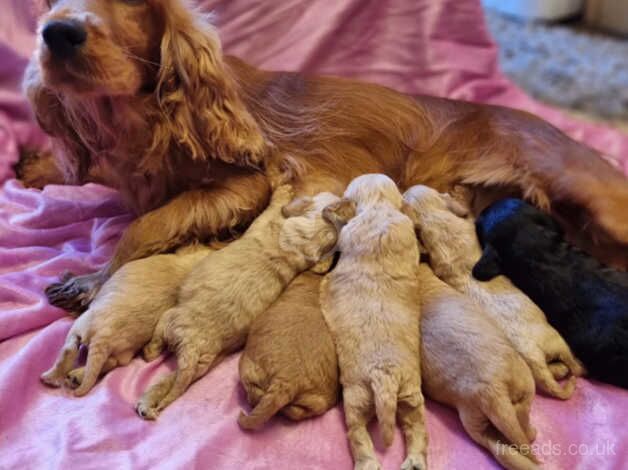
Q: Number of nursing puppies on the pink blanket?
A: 7